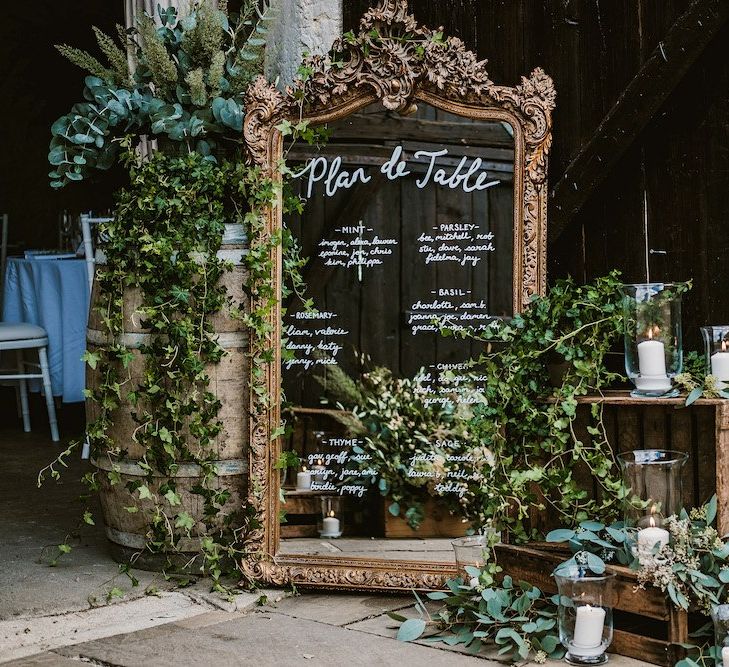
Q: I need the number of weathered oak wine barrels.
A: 1